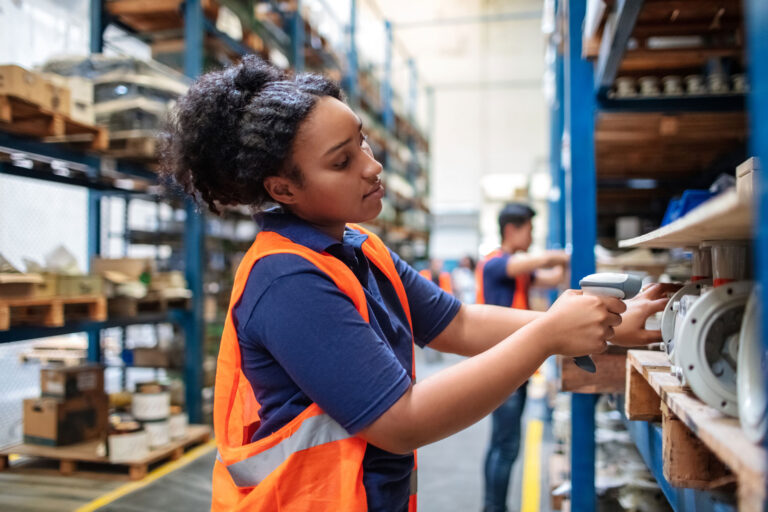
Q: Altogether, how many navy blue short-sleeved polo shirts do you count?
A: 2